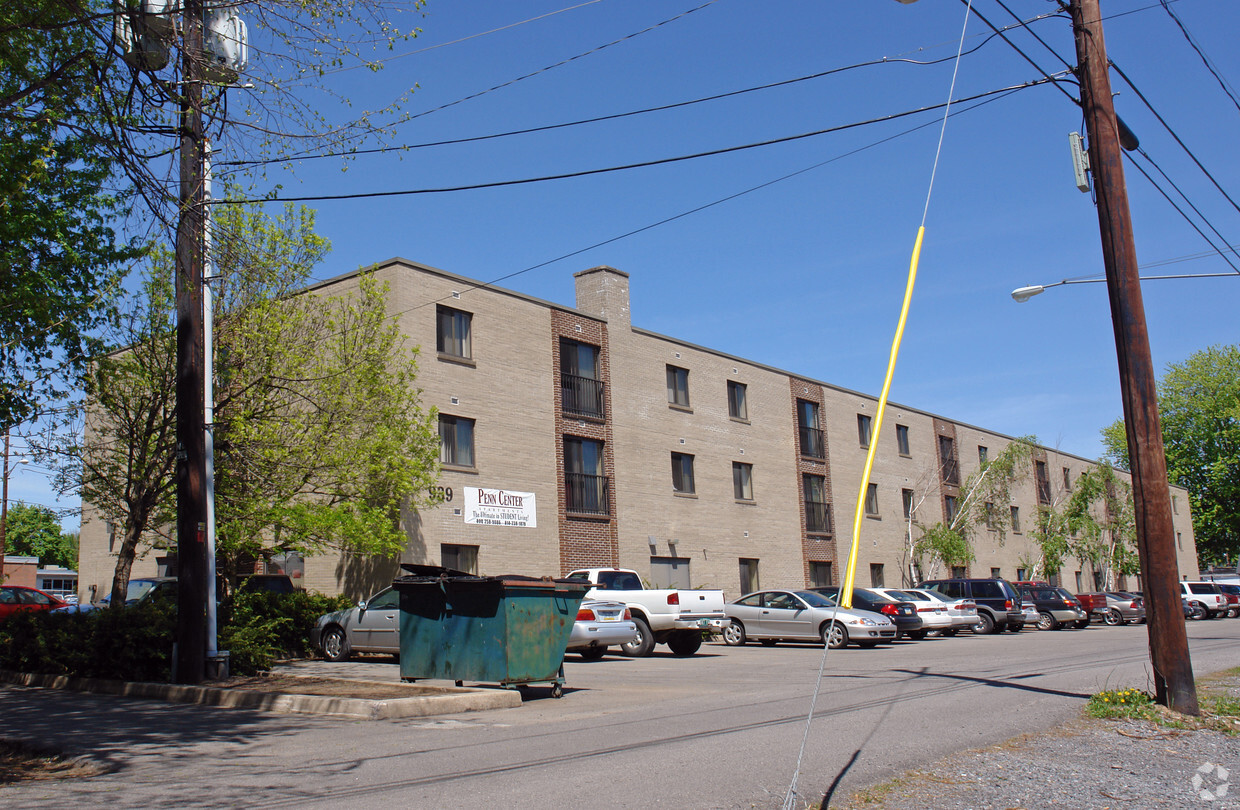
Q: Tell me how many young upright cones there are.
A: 0